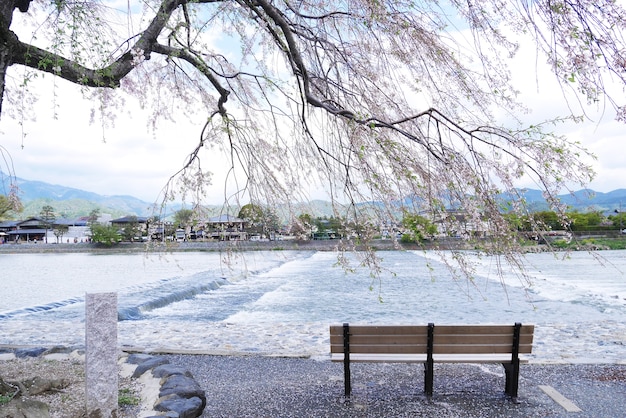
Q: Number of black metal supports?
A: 3